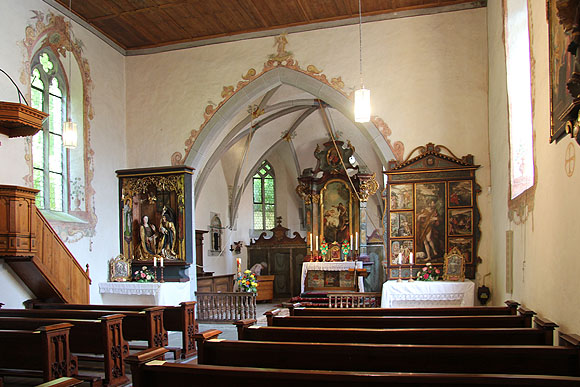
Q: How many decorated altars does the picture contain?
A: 3